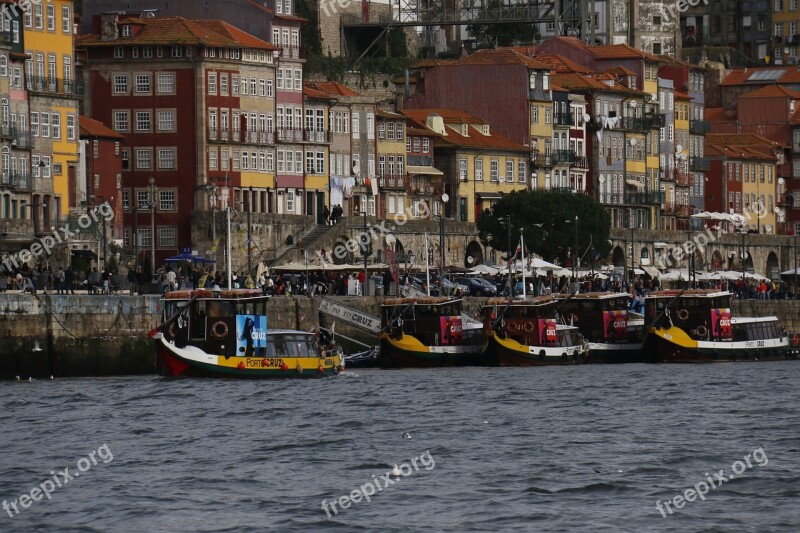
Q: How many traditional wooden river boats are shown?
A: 5